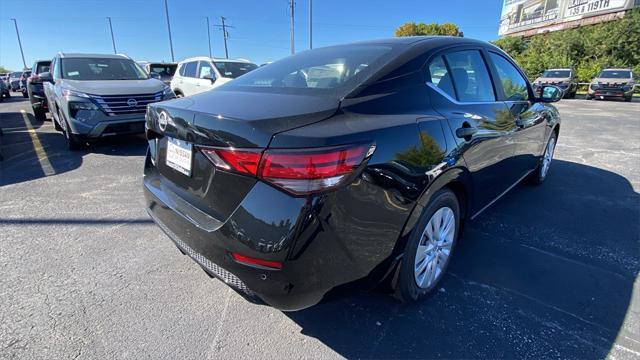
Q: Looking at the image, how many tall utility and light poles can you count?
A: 7